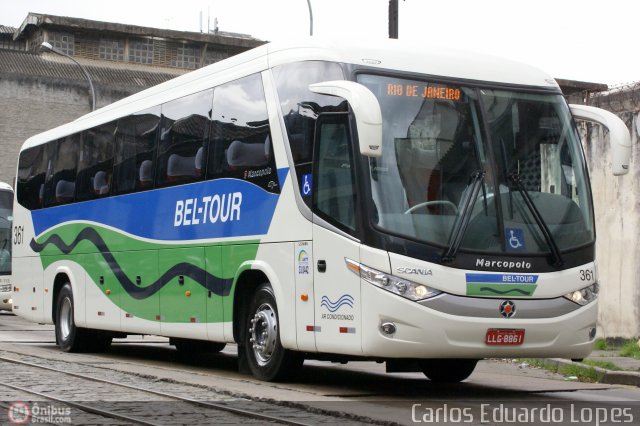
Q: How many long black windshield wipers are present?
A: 2